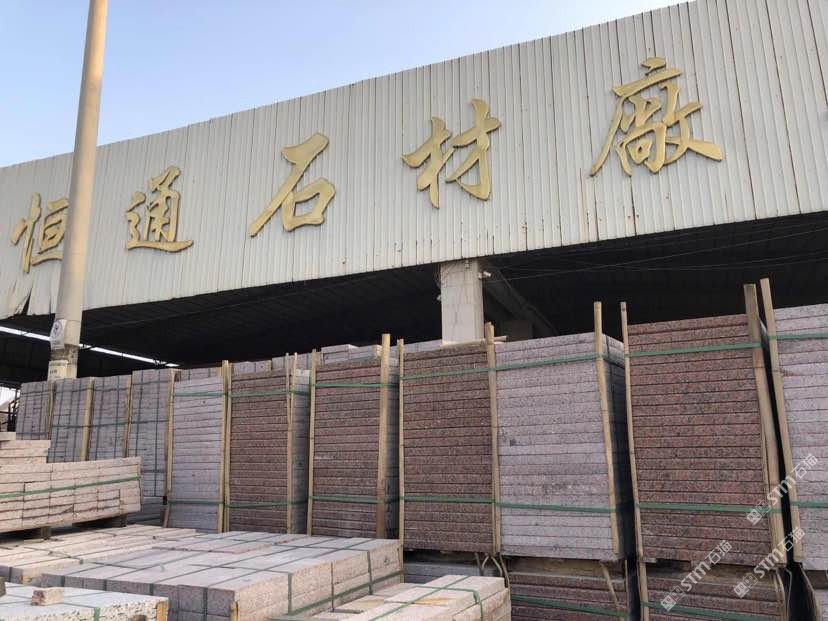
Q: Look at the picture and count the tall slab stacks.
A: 11